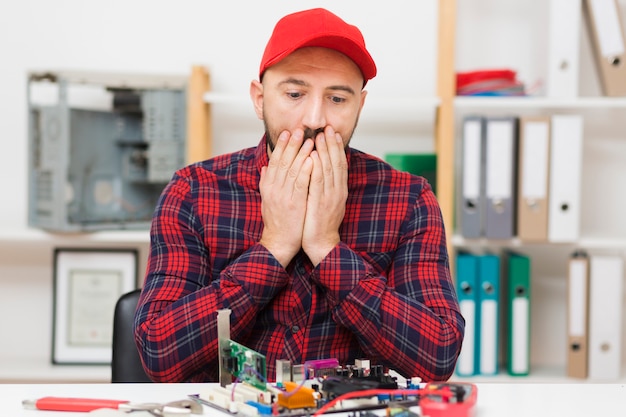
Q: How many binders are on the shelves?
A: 11